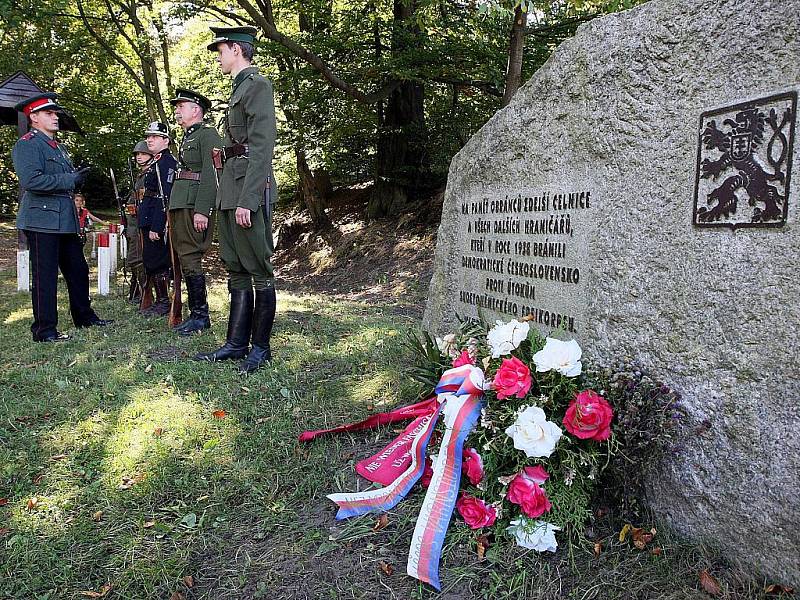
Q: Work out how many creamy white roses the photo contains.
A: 4